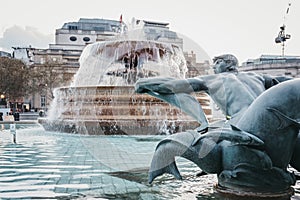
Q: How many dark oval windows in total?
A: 2